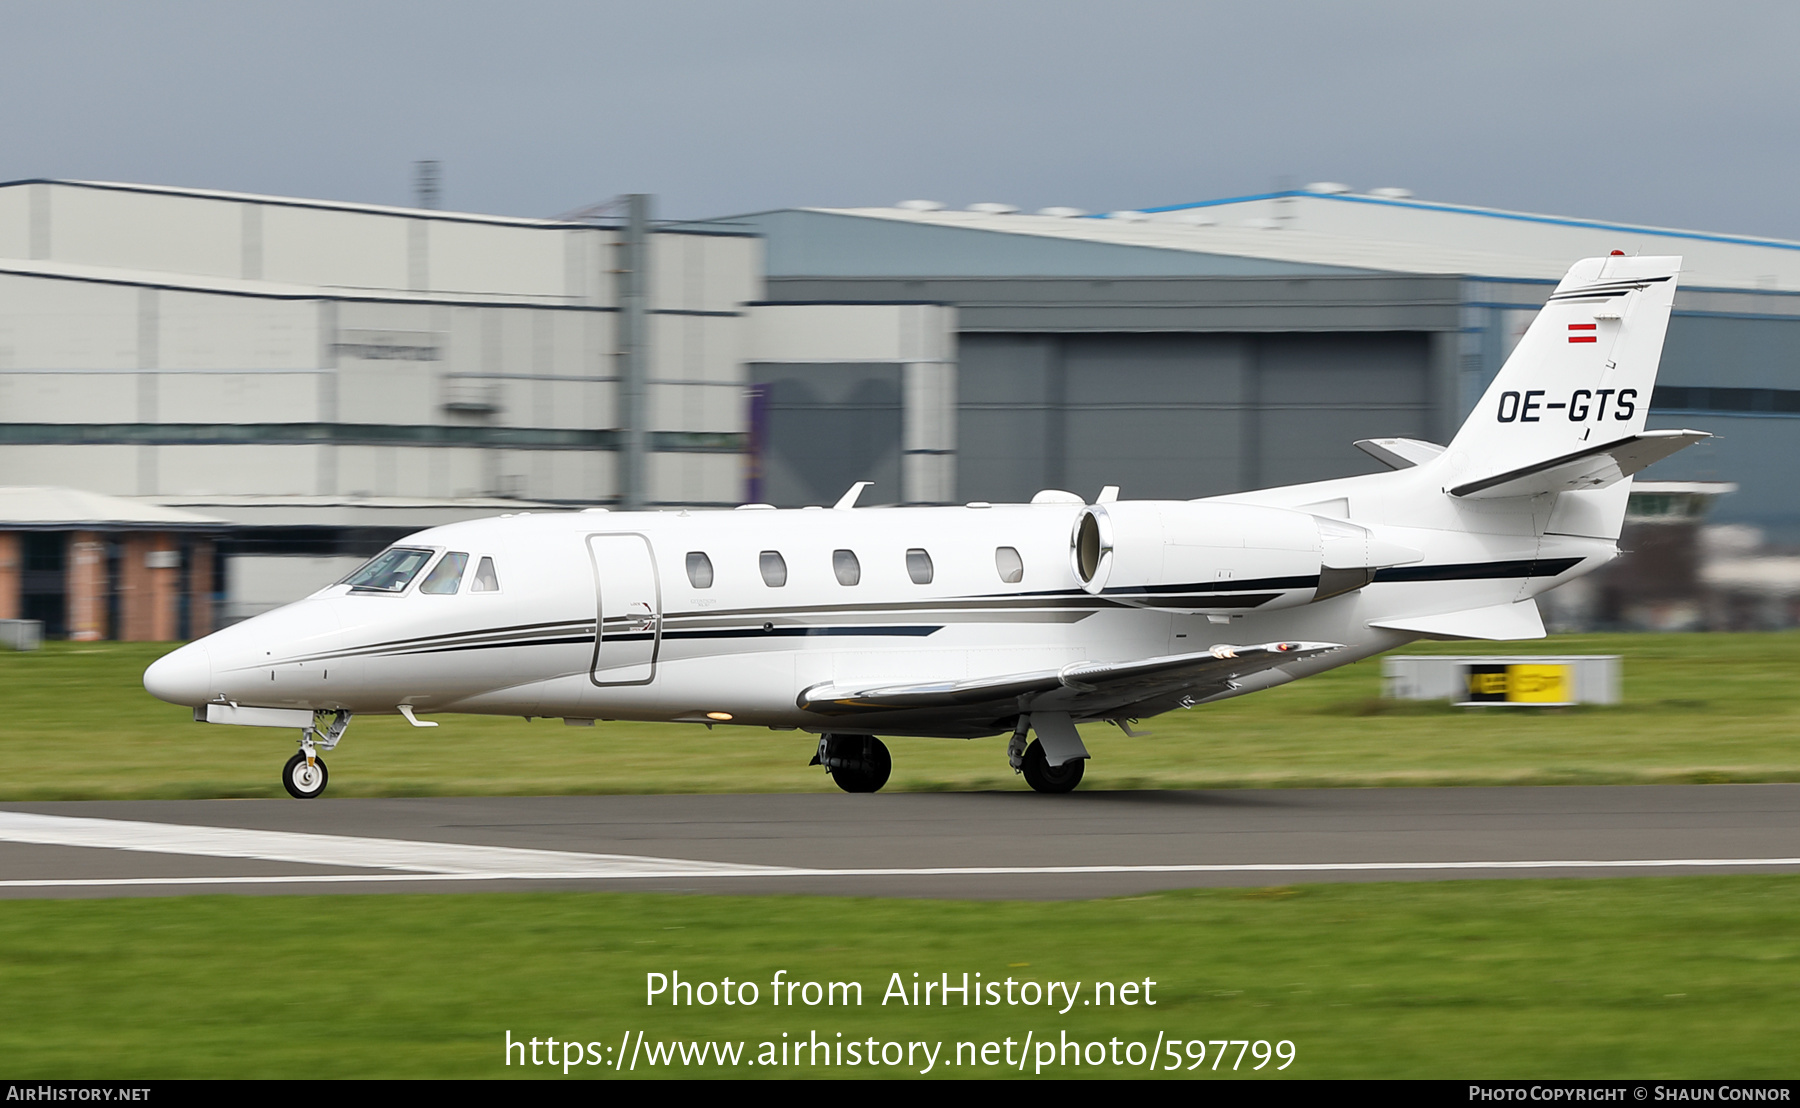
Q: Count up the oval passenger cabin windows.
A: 5